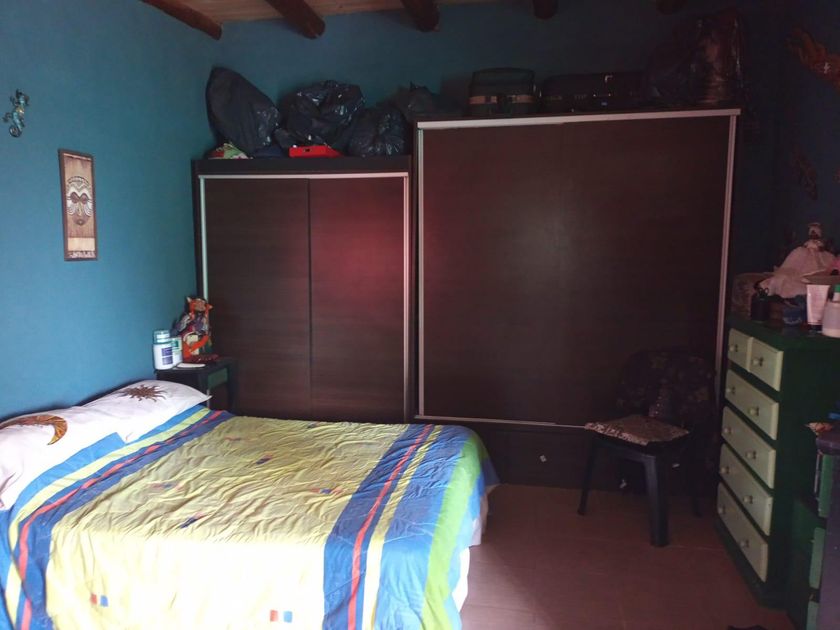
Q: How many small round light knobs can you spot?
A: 10